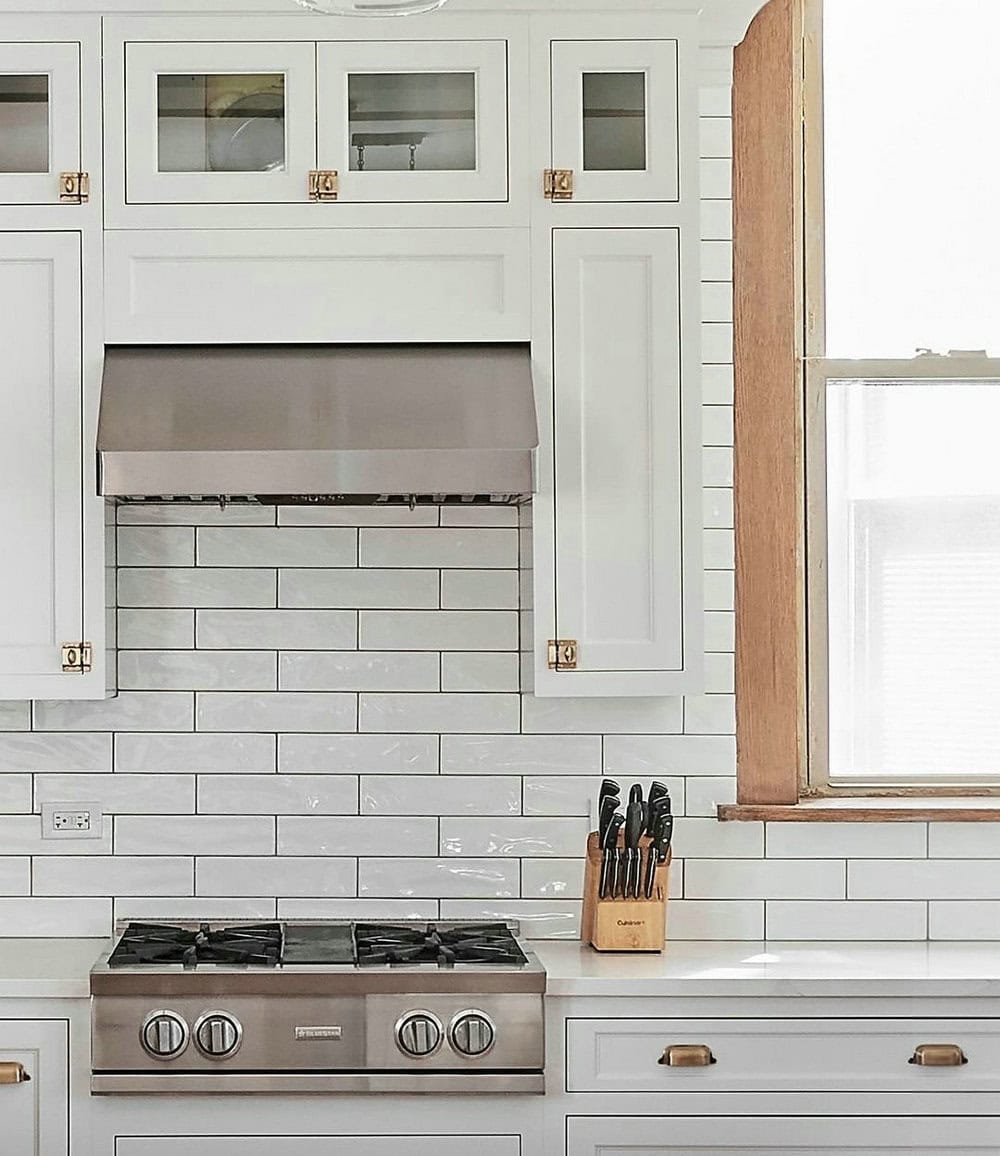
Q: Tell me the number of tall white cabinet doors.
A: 2